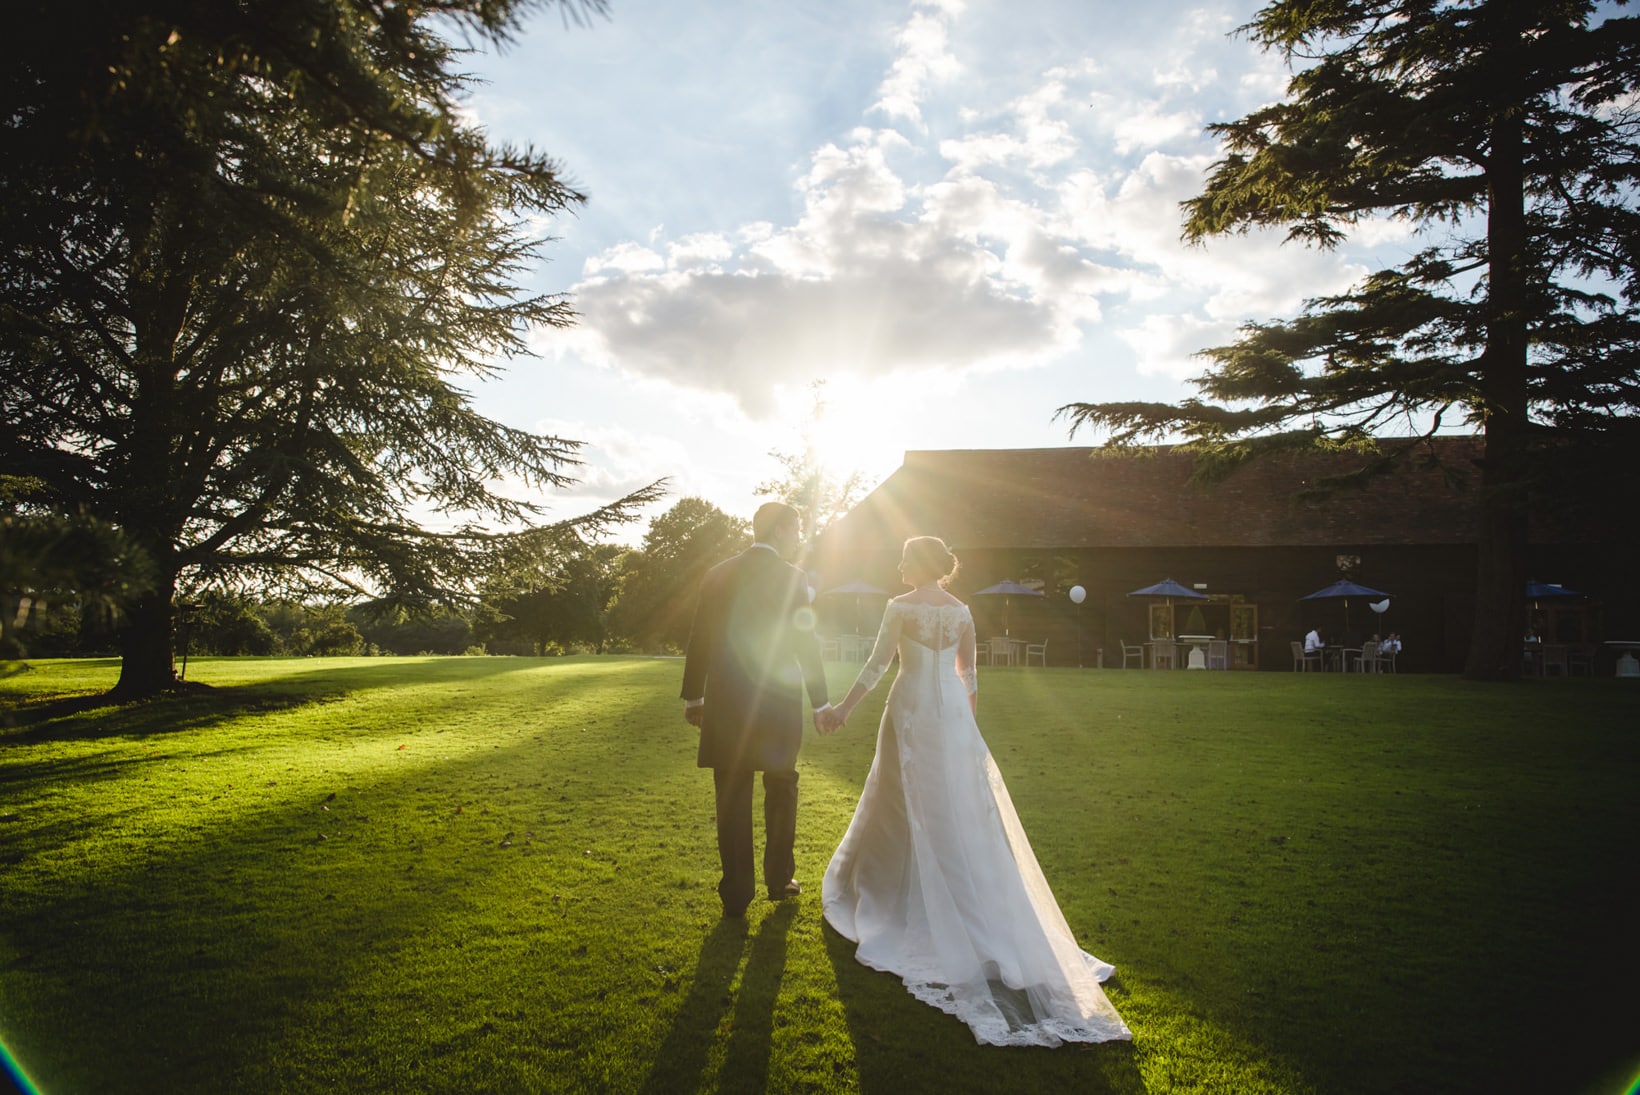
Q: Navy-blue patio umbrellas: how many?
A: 5